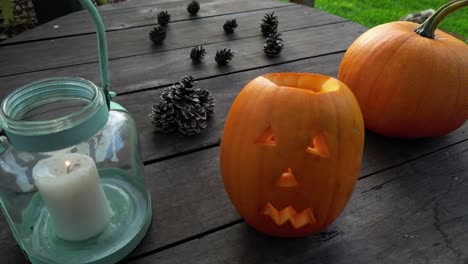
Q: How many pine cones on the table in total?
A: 12